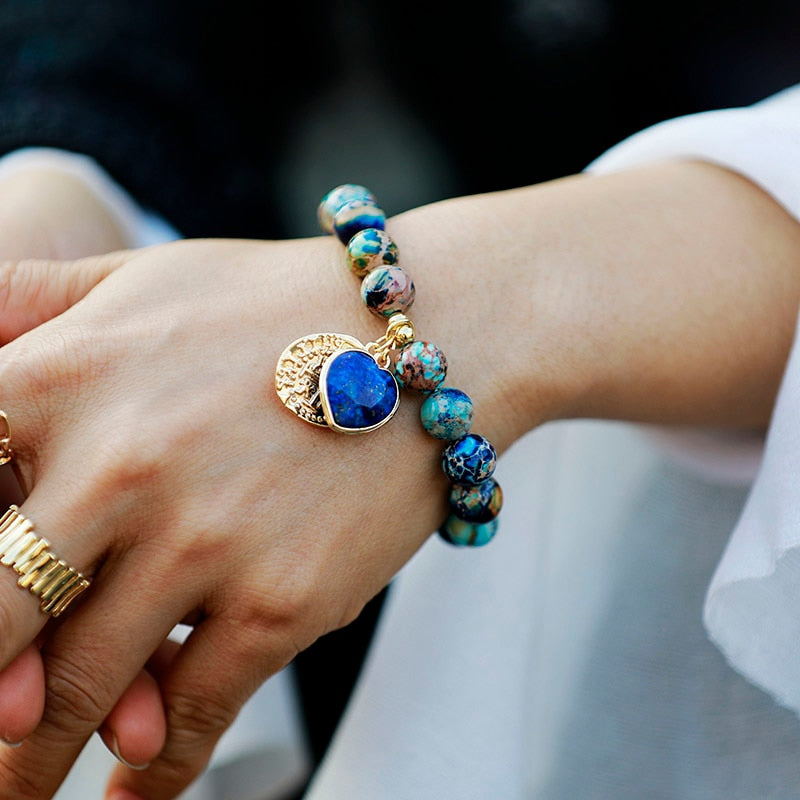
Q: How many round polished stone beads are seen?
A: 9